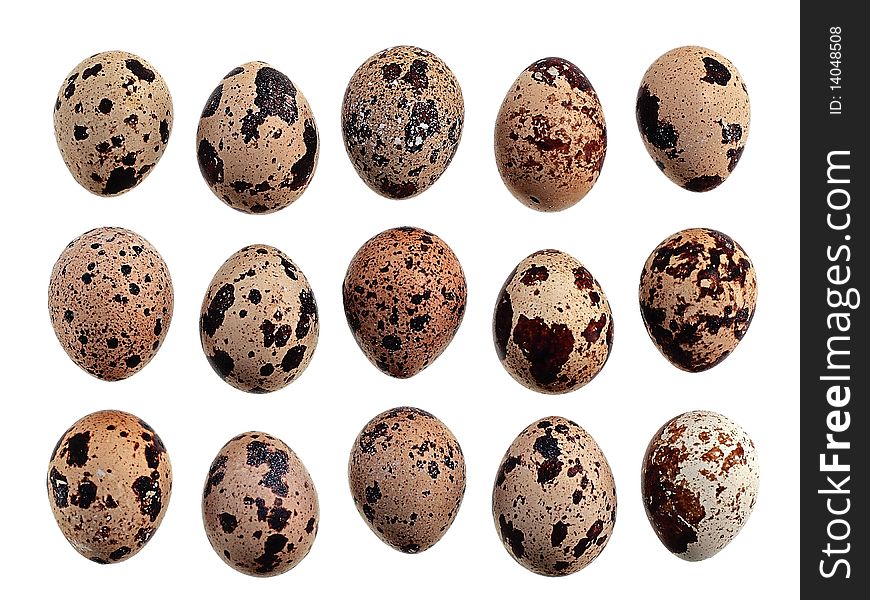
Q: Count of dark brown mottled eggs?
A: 15